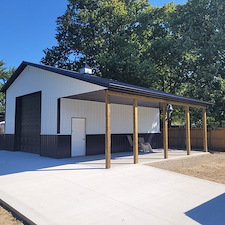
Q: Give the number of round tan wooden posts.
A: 5